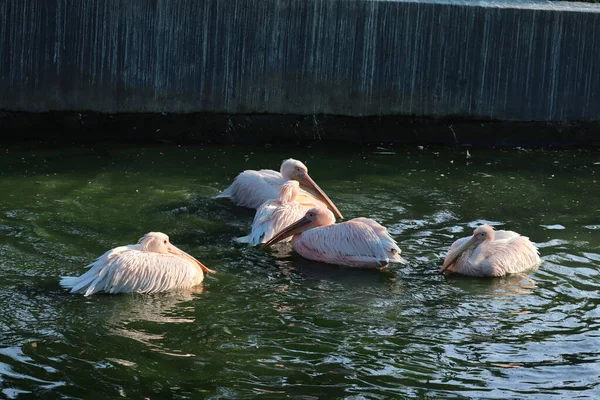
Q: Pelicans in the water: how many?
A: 5